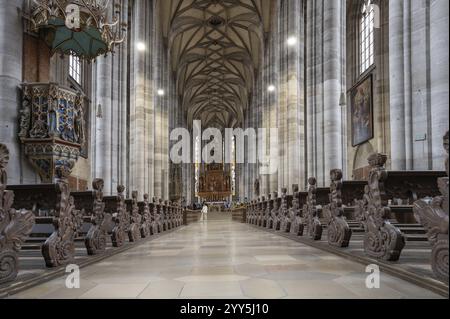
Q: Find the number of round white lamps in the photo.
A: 4